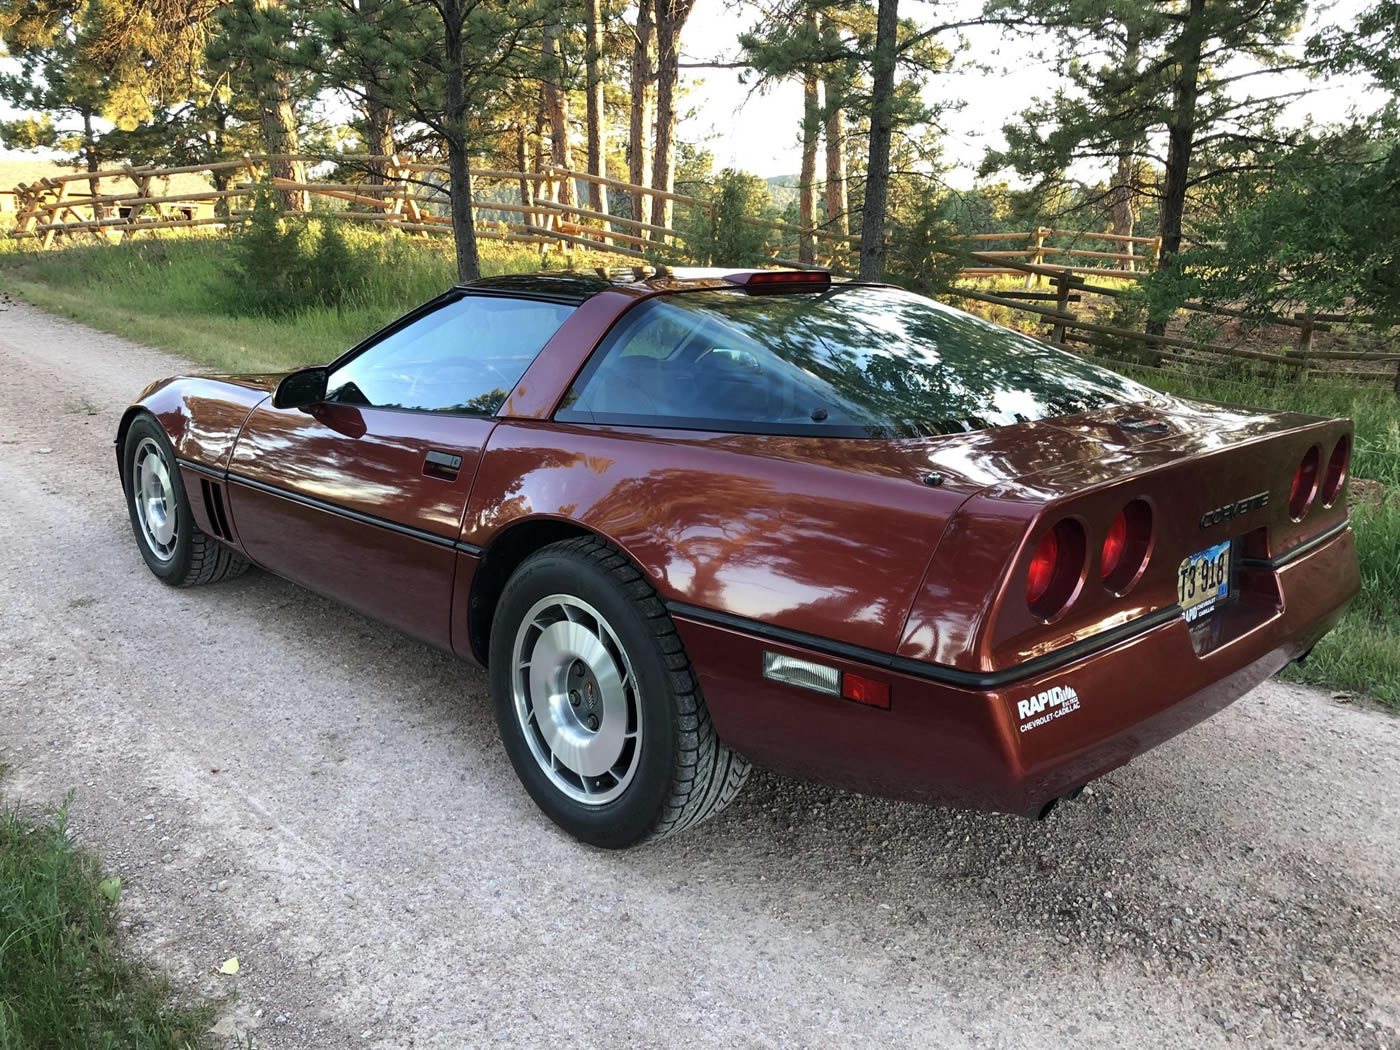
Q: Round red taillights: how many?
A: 4